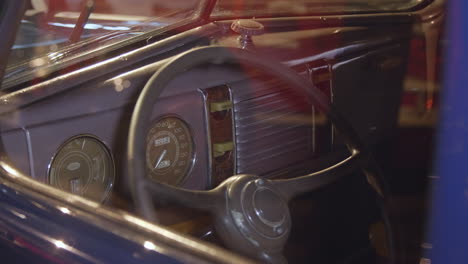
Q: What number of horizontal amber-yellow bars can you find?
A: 2